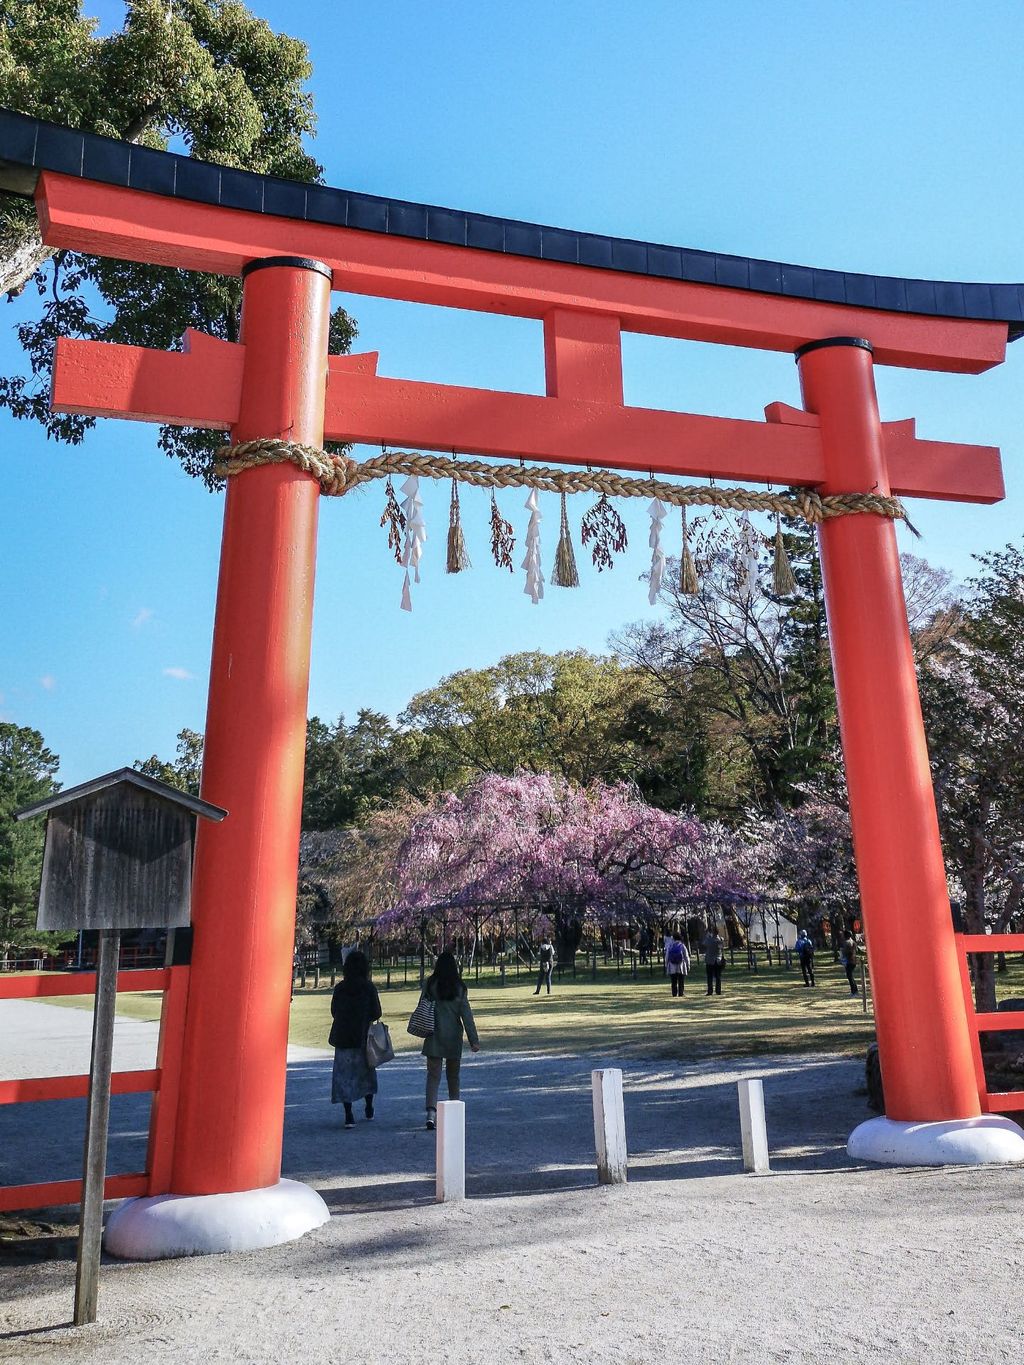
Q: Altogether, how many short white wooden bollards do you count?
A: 3